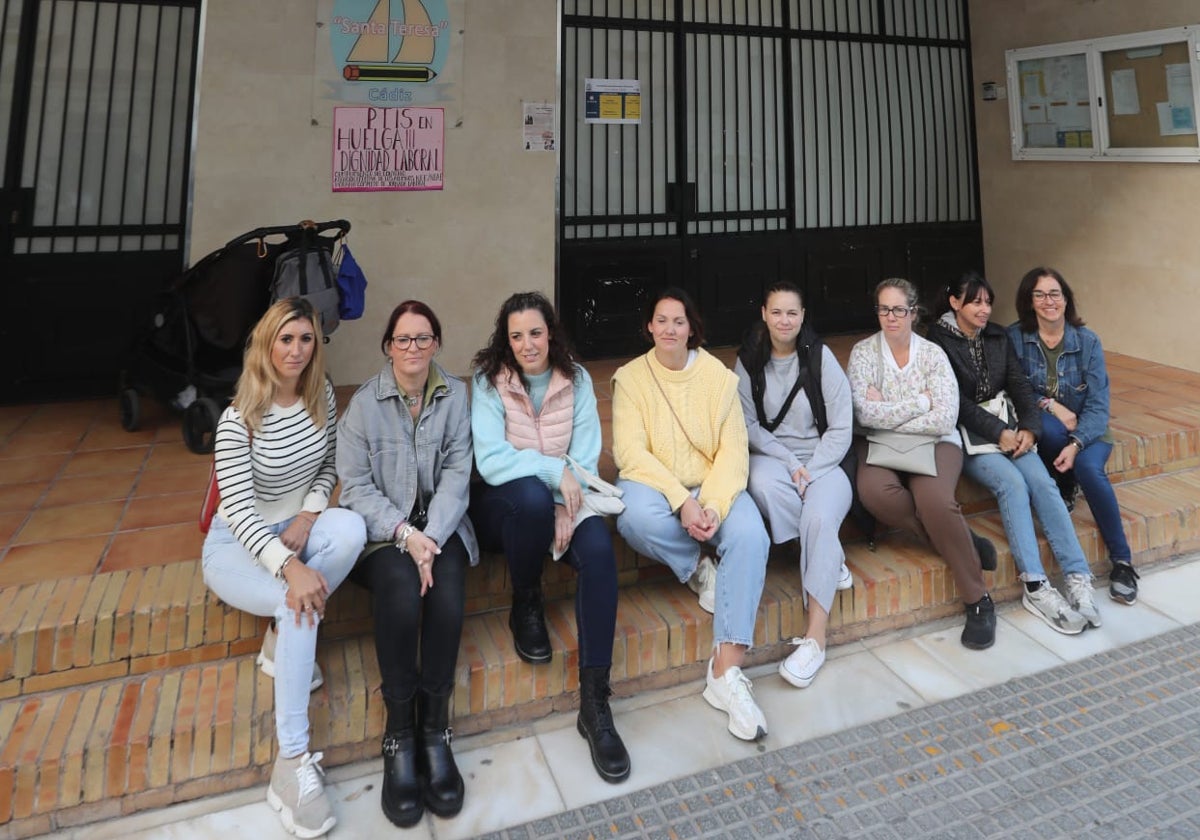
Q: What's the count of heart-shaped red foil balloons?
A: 0